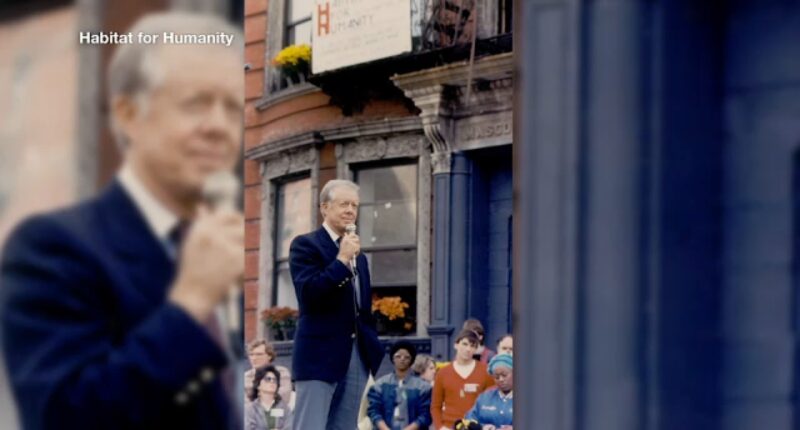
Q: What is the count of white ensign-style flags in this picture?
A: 0